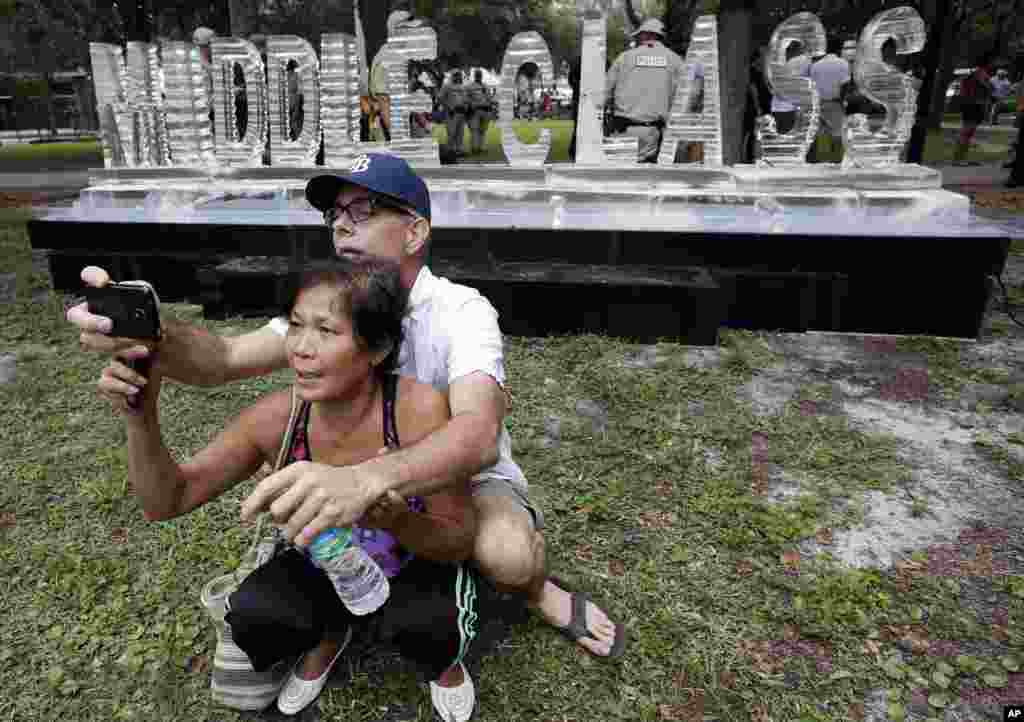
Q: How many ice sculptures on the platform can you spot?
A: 11